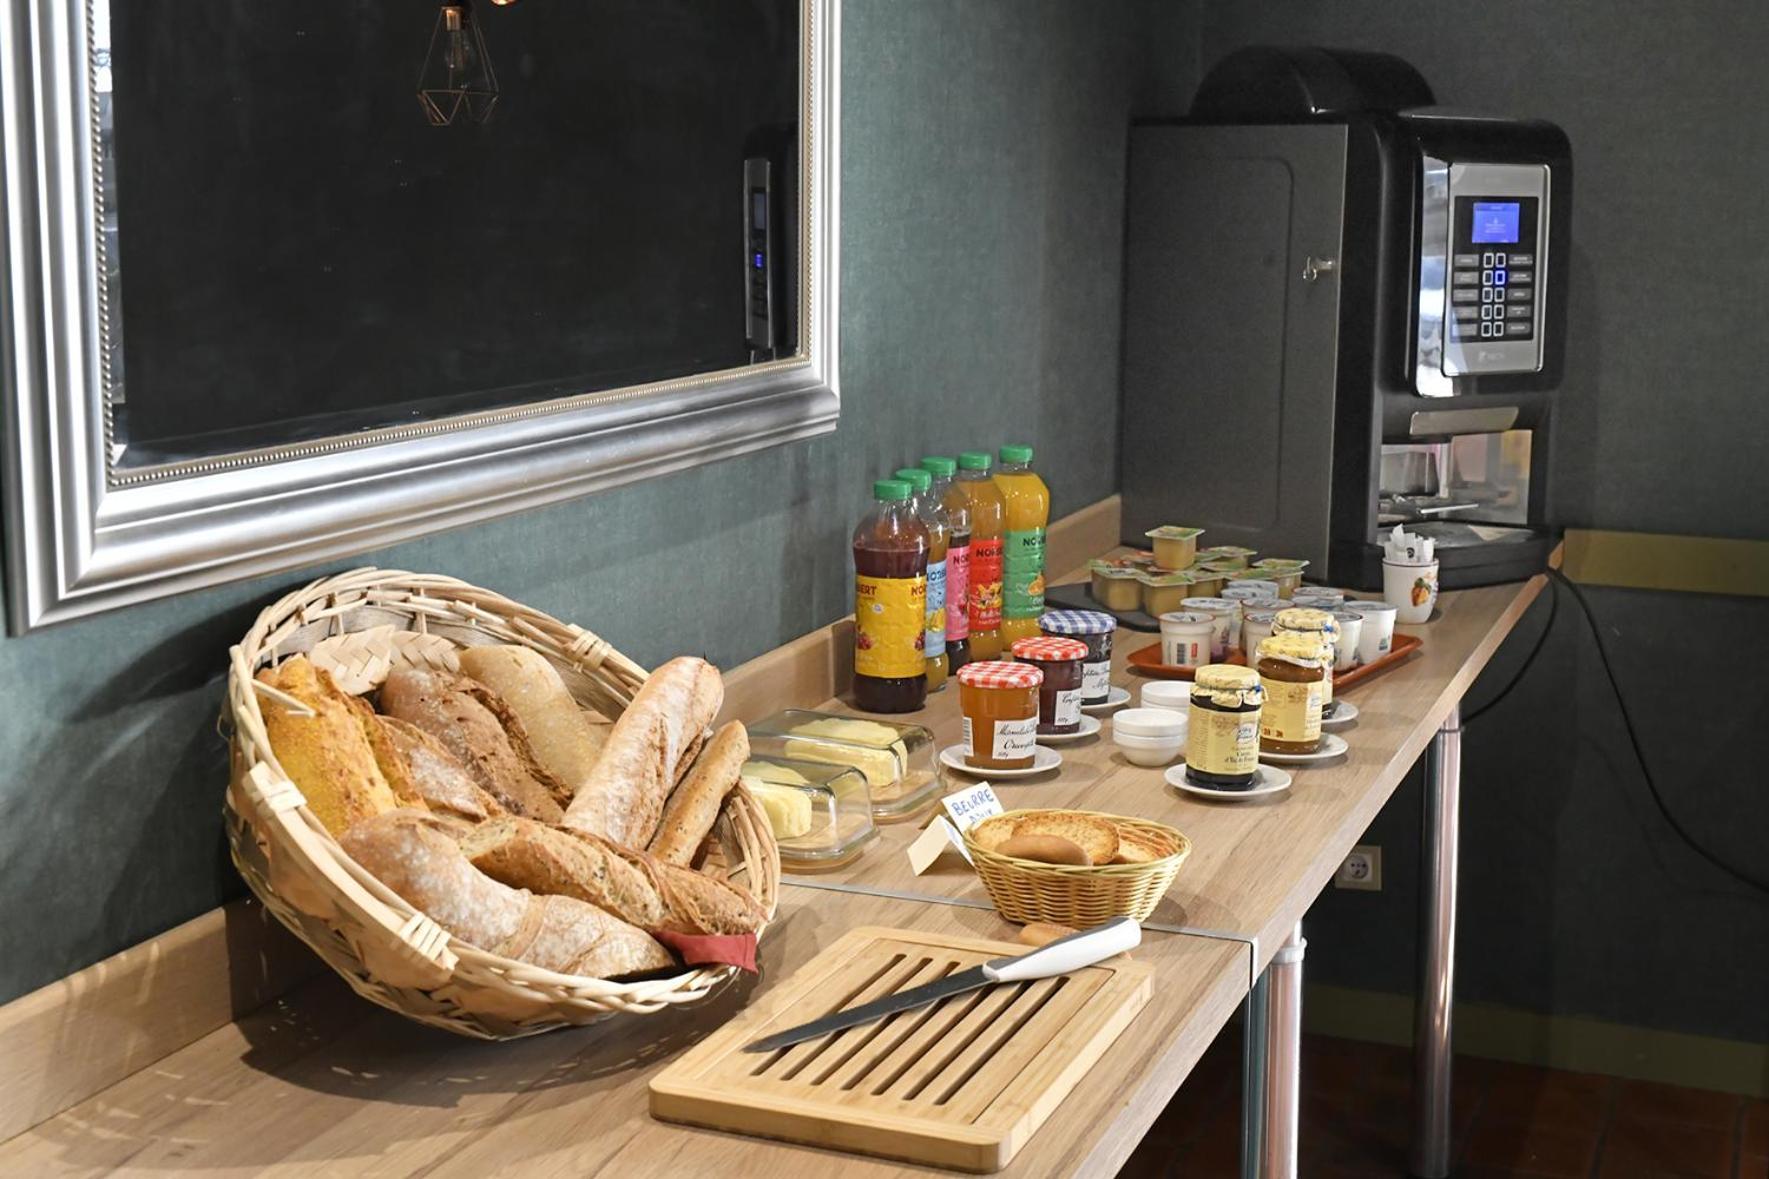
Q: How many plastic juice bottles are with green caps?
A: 5